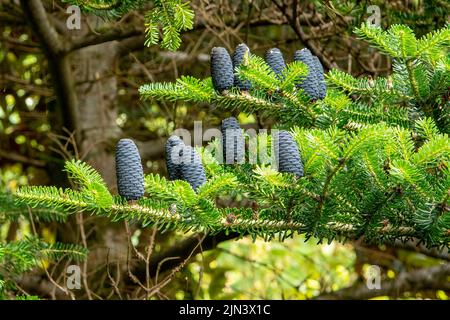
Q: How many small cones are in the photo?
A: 10